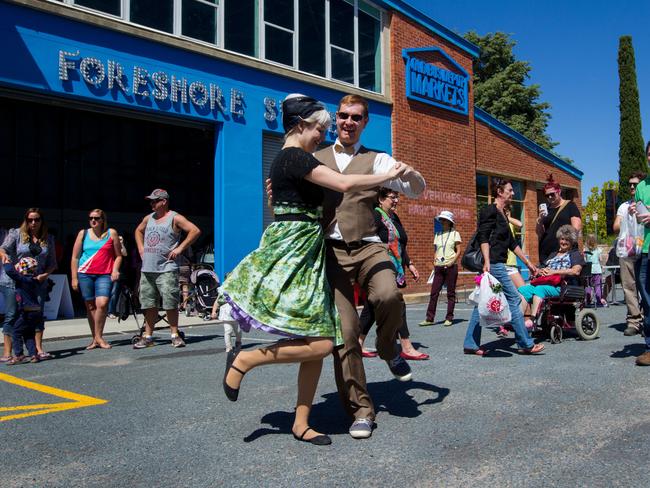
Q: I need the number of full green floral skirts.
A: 1